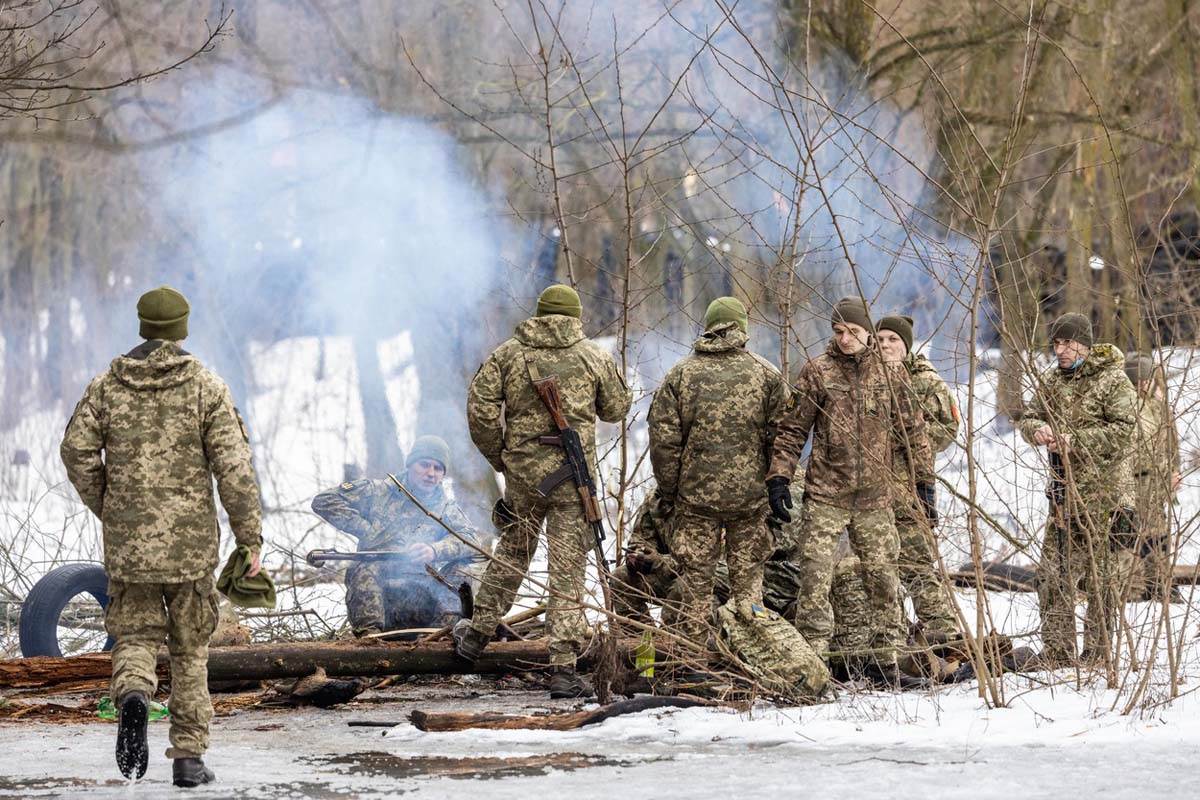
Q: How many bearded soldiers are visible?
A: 0